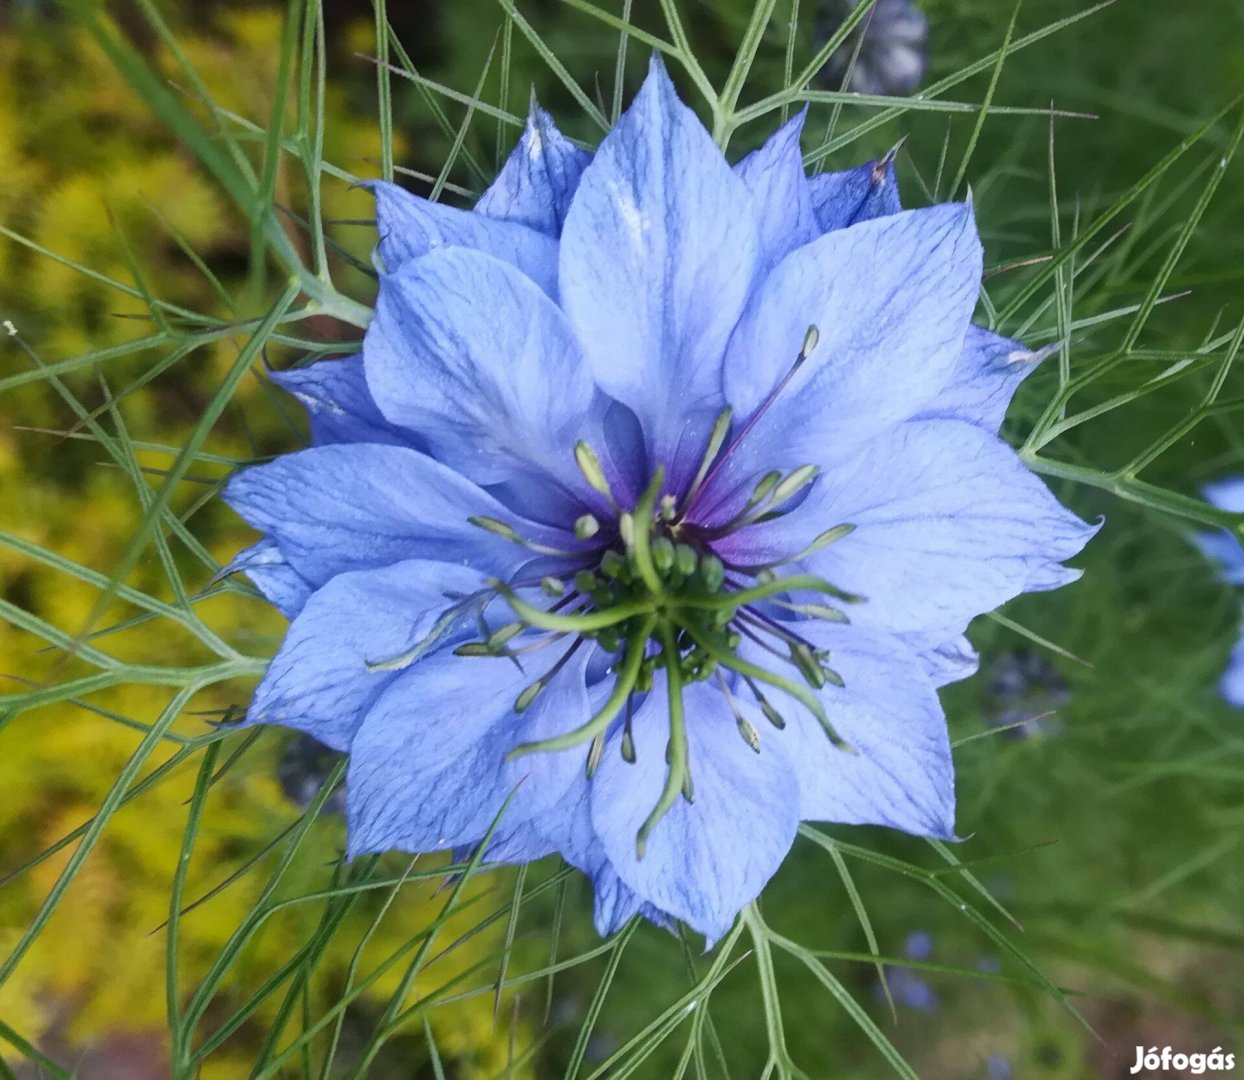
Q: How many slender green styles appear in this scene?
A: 6